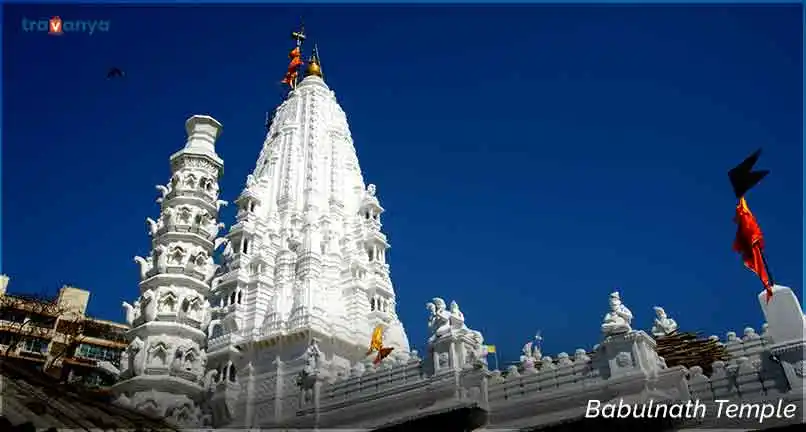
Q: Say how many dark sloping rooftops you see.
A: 1